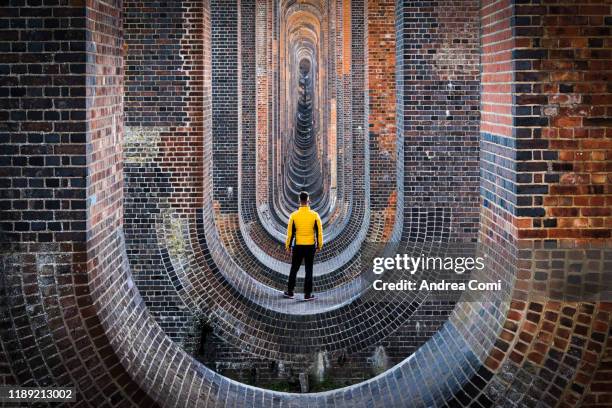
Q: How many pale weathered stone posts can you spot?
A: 1